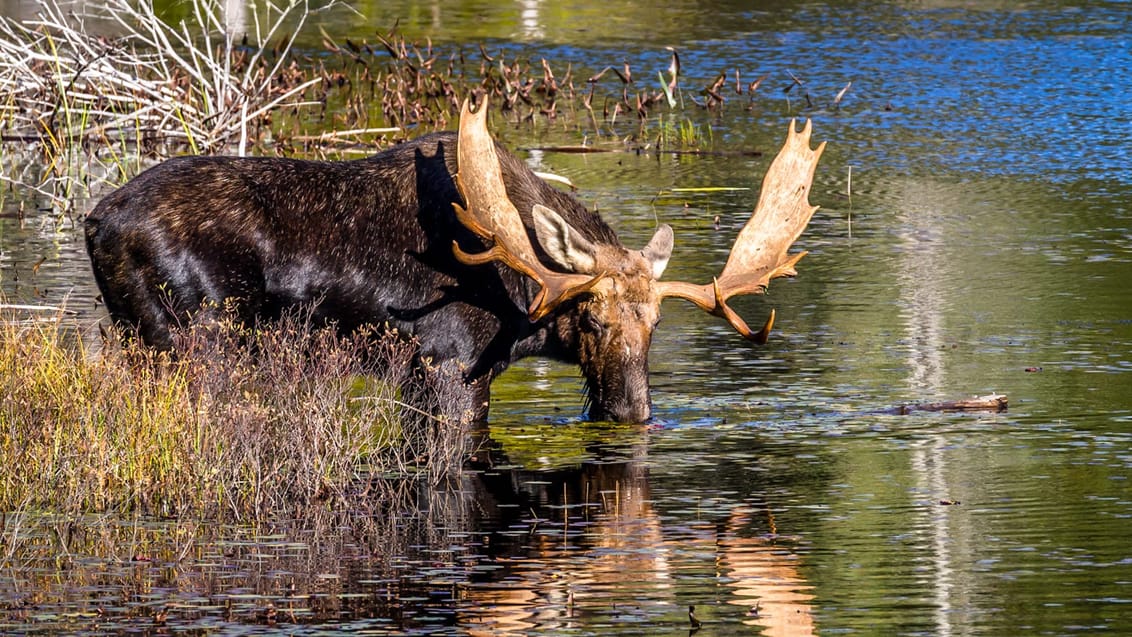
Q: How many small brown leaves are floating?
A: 2